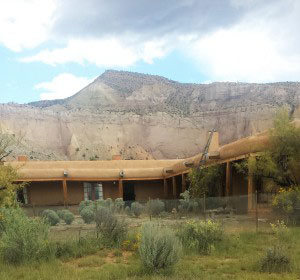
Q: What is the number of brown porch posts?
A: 7